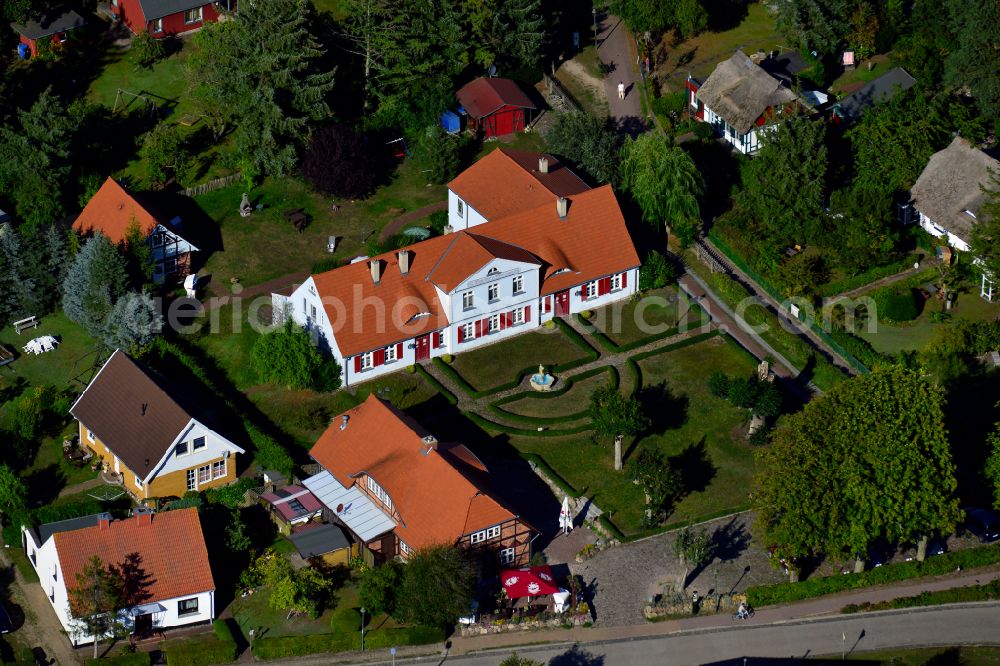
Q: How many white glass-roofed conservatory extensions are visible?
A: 1